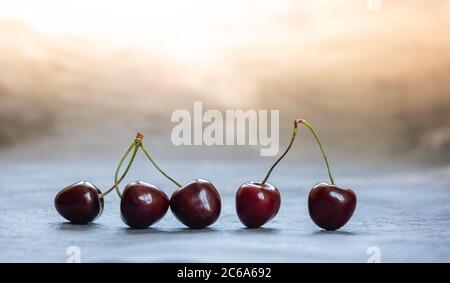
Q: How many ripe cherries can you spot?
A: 5